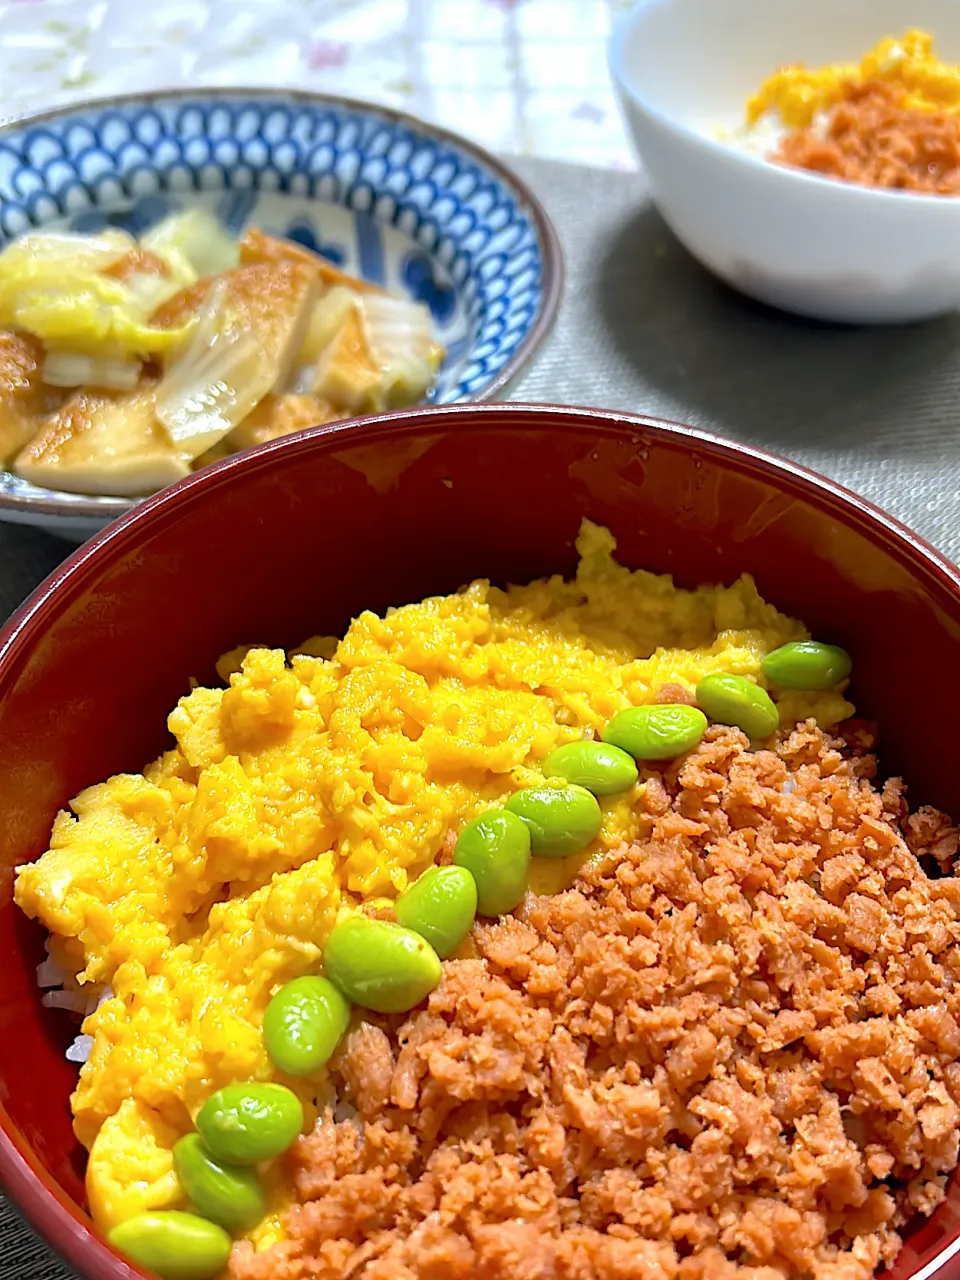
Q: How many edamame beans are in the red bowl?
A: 12